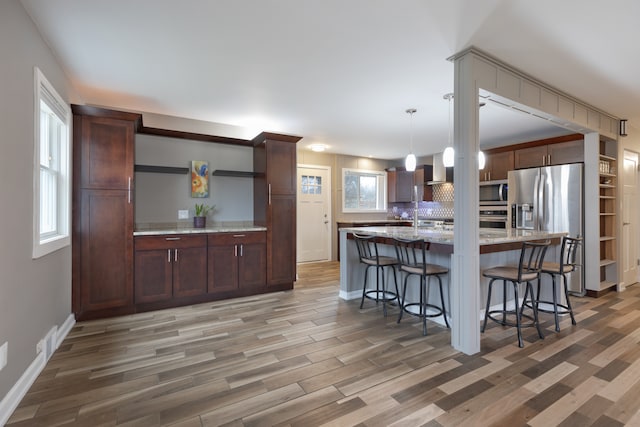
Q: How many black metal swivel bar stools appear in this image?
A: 4